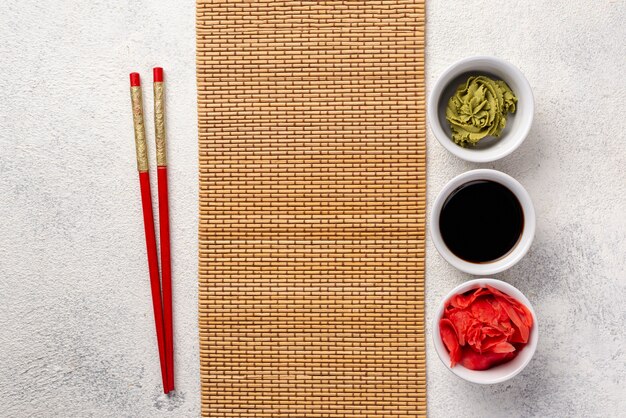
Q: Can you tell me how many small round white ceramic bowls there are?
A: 3